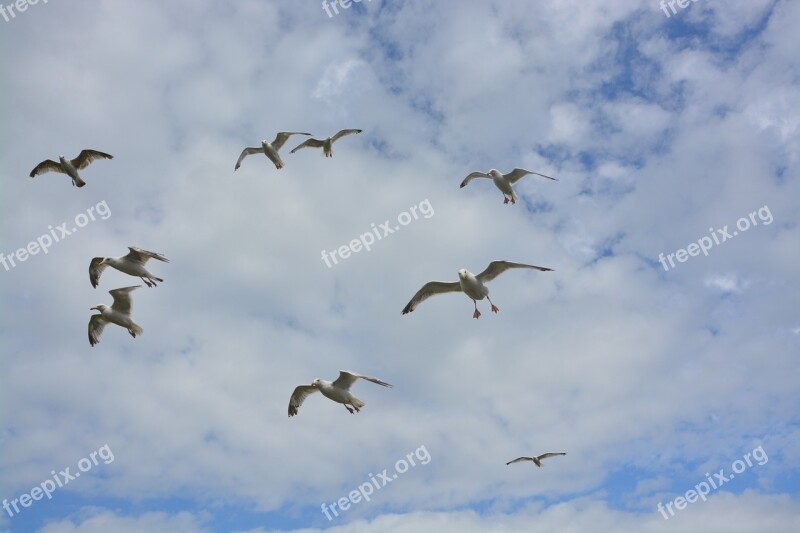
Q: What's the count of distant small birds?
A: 1